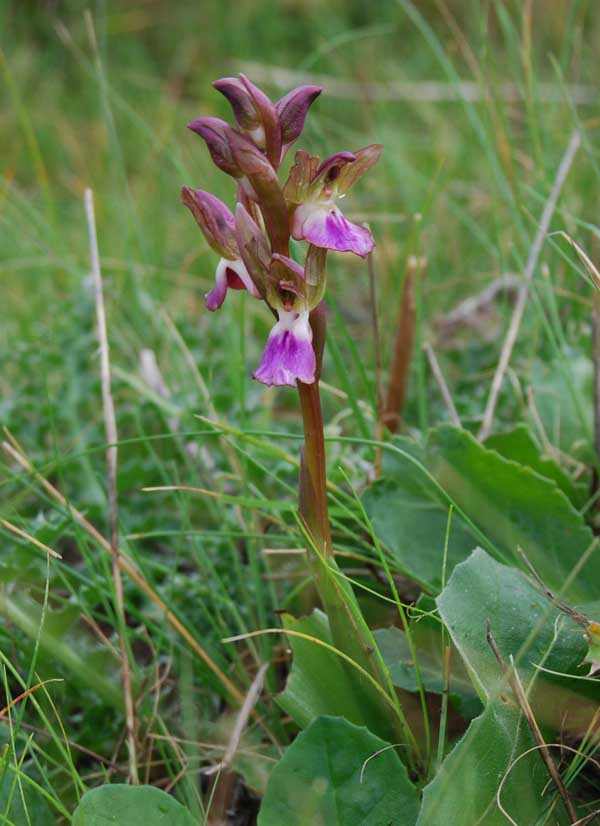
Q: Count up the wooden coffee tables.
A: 0